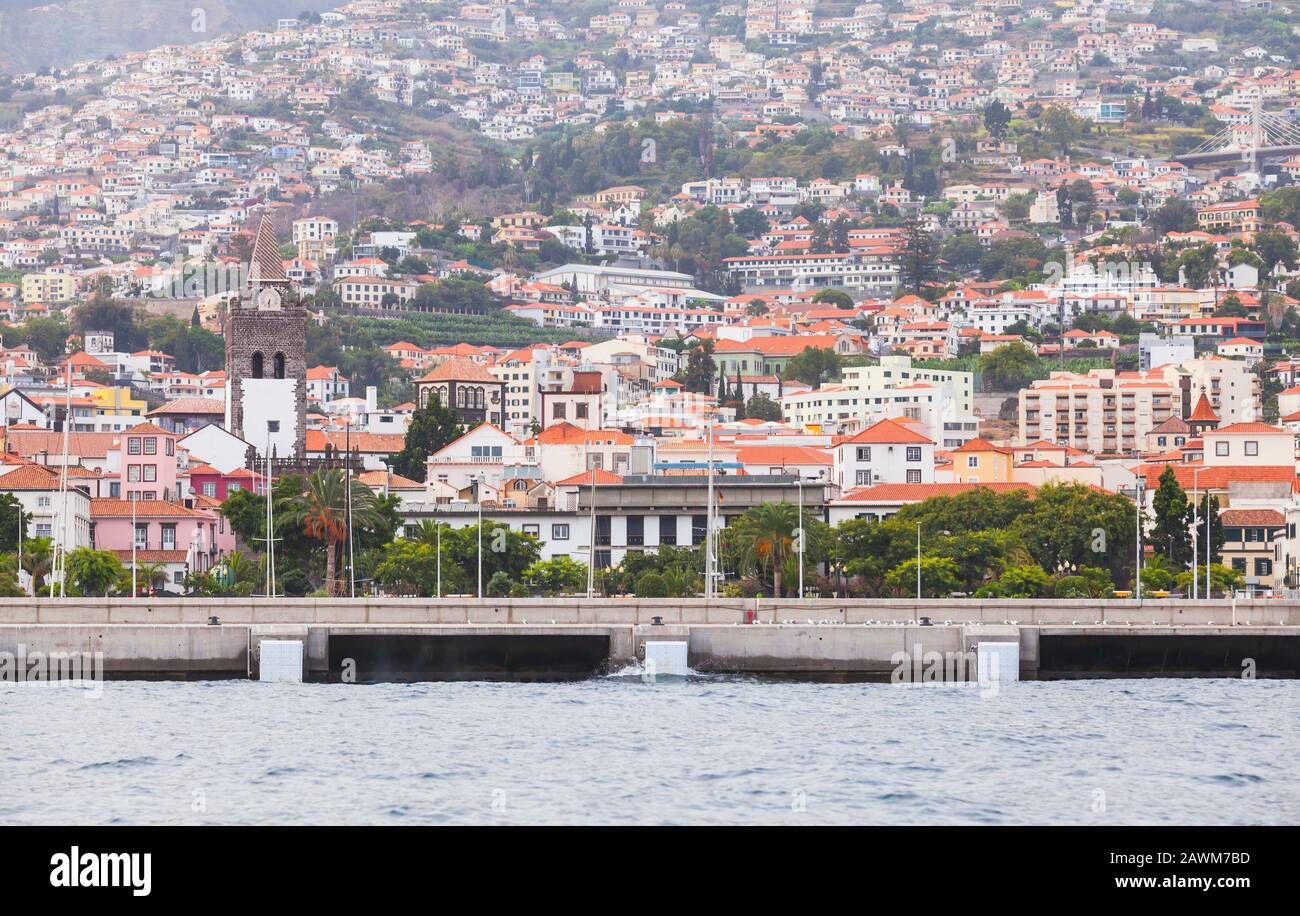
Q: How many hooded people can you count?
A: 0